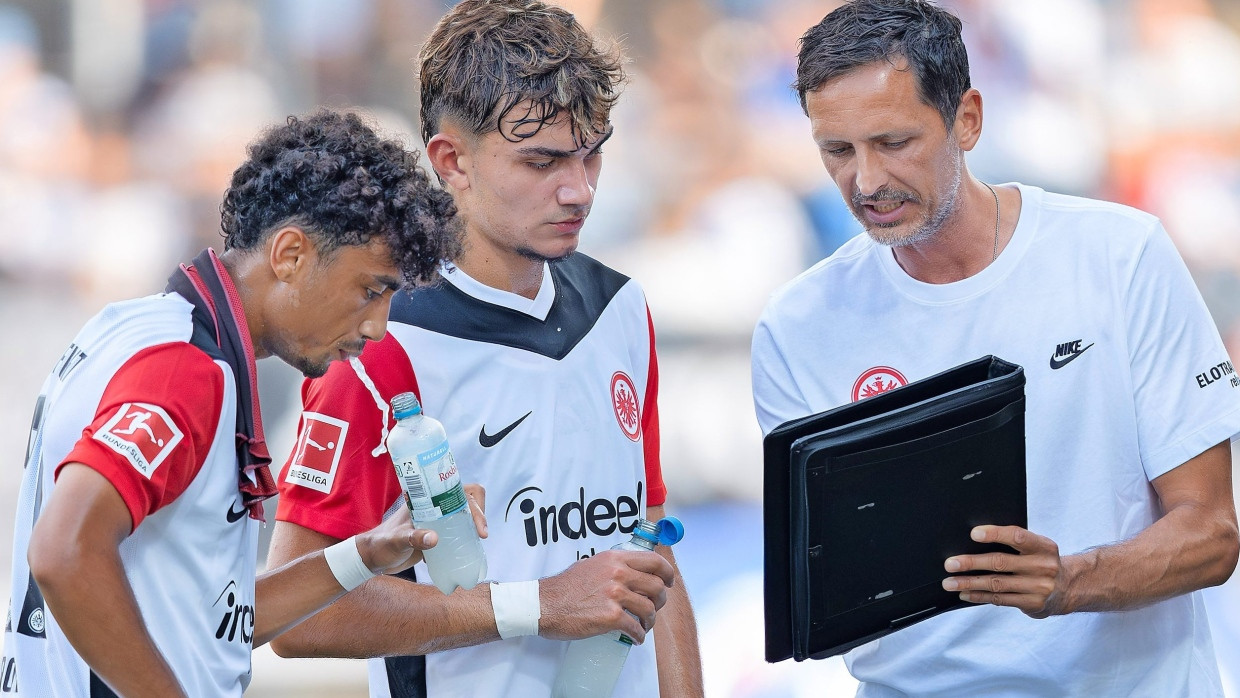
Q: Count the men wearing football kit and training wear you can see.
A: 3